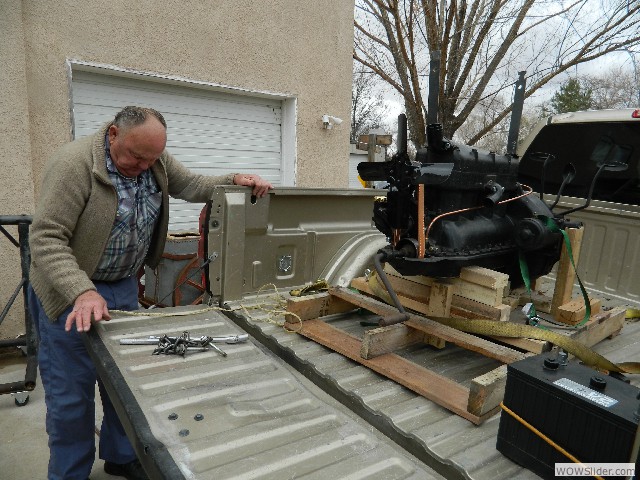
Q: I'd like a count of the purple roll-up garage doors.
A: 0